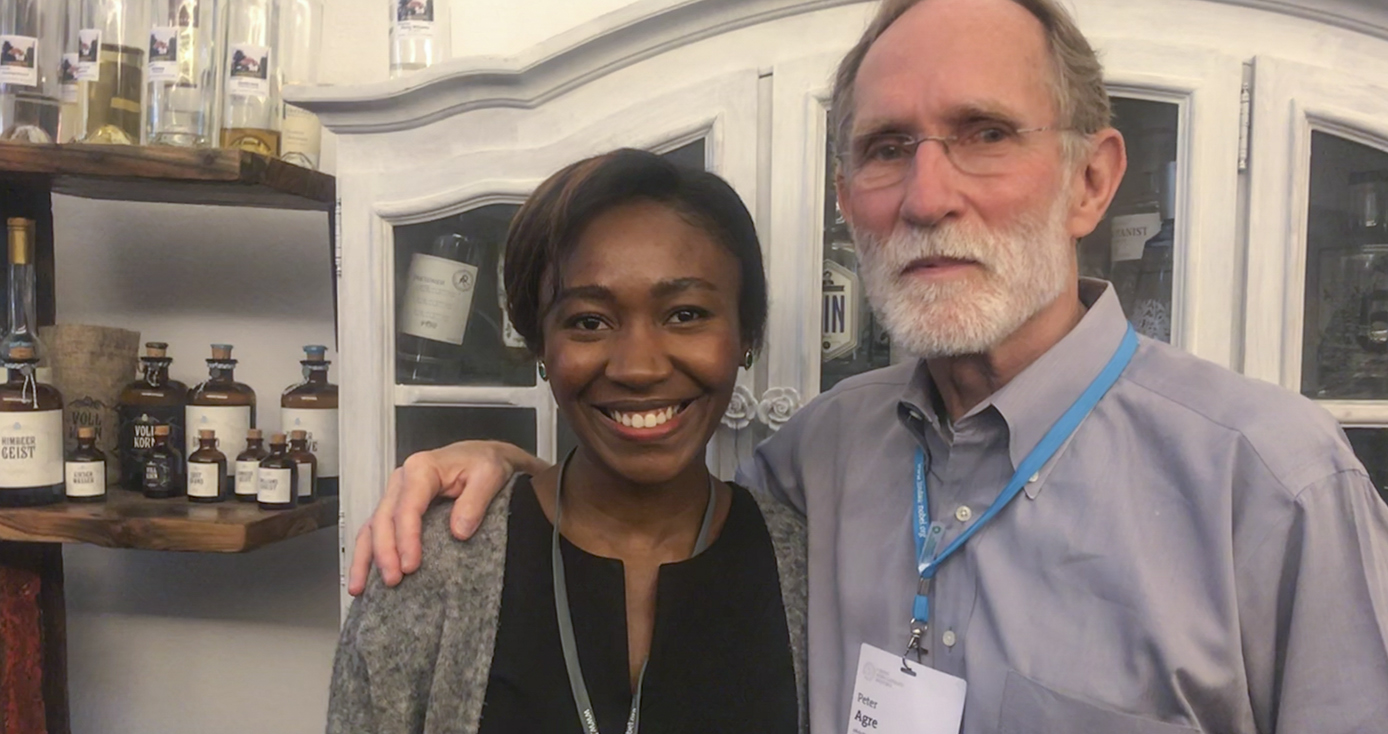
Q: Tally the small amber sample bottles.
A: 6